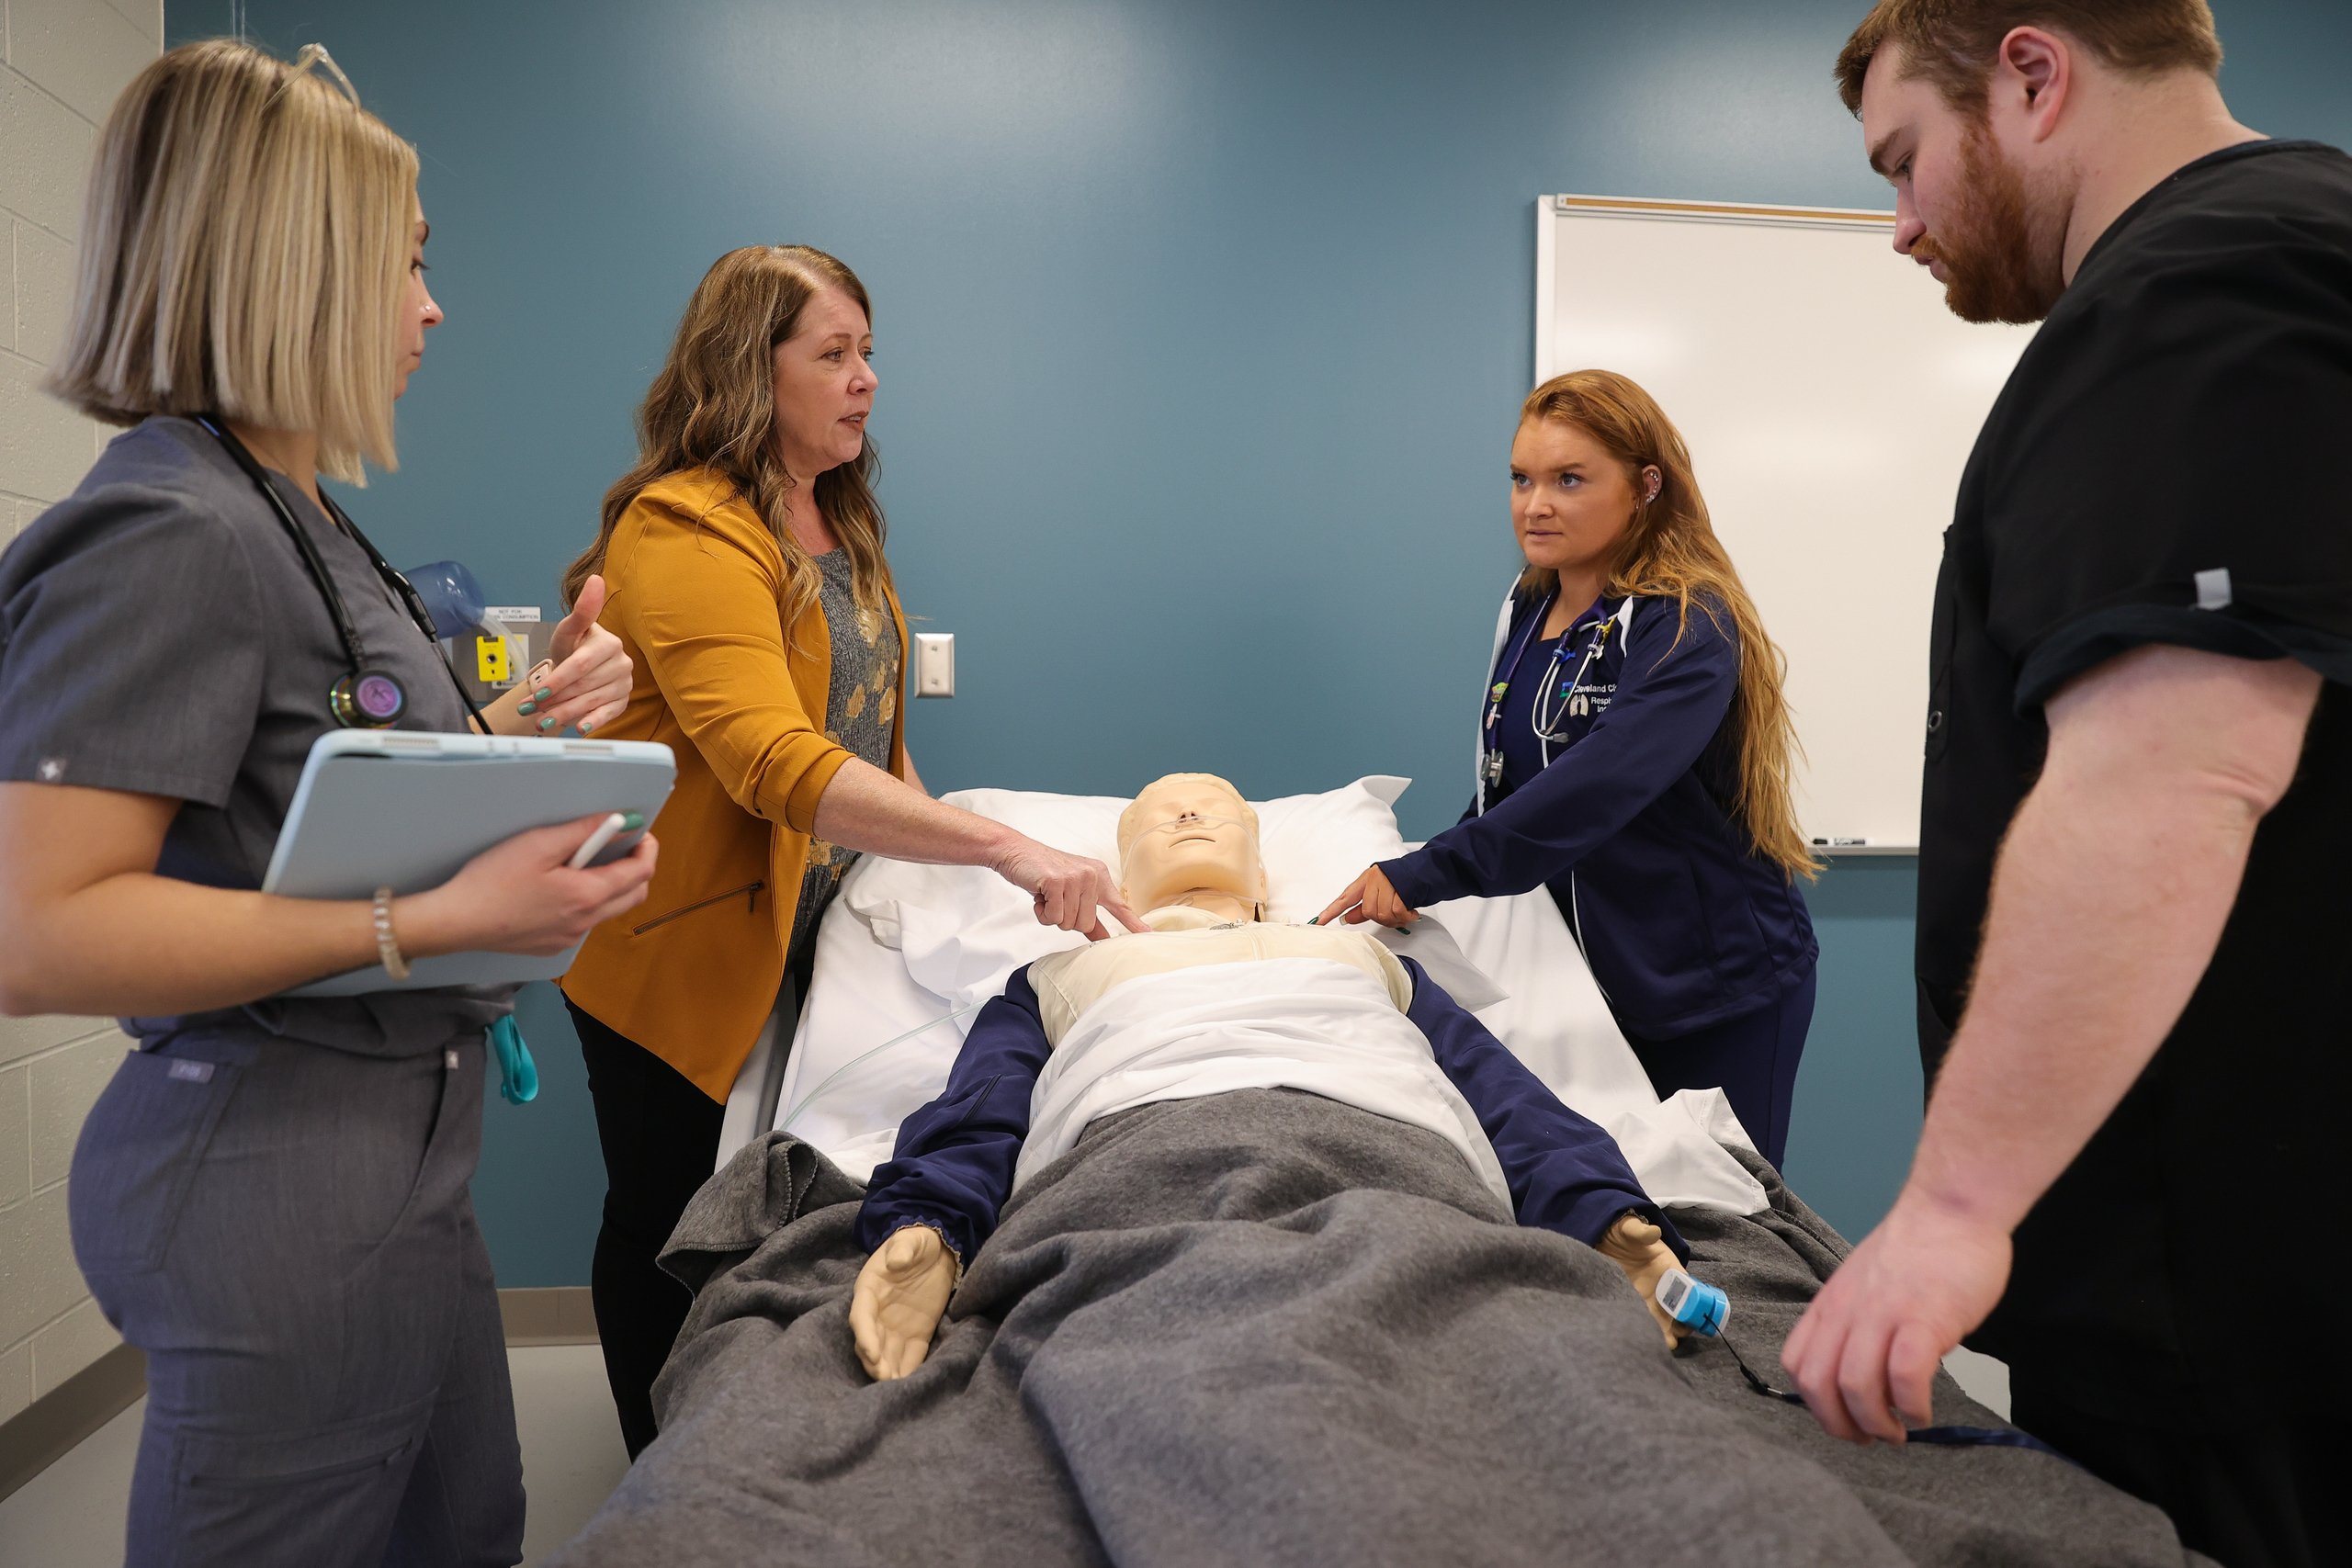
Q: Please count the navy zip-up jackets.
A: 1